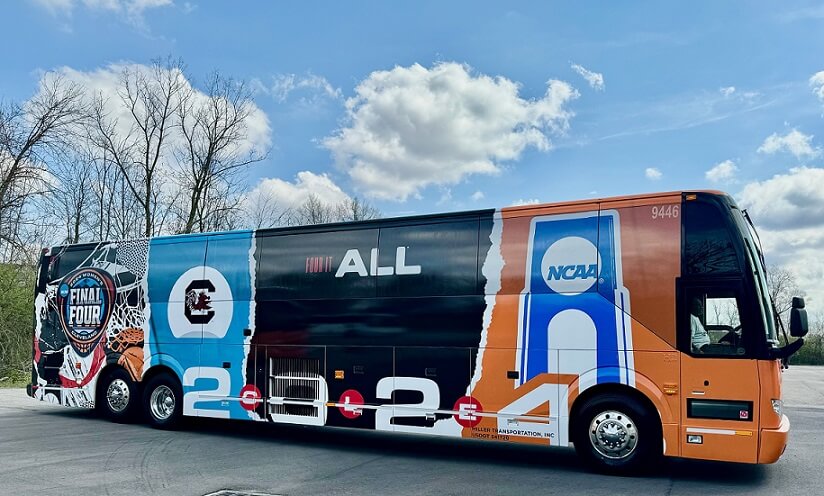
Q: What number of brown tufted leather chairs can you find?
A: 0